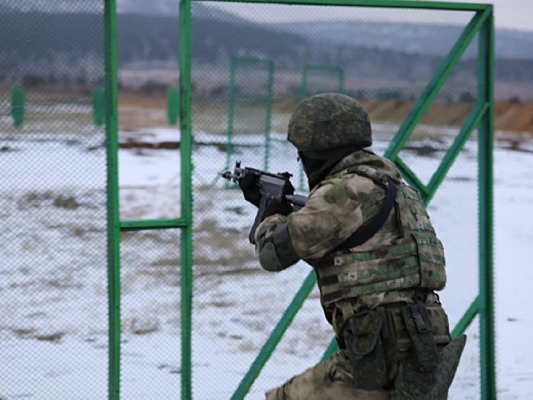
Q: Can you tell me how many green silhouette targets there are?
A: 3